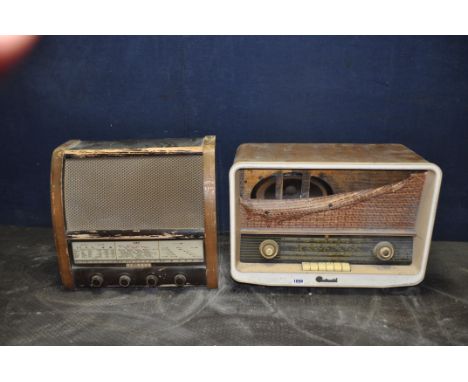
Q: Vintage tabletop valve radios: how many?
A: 2